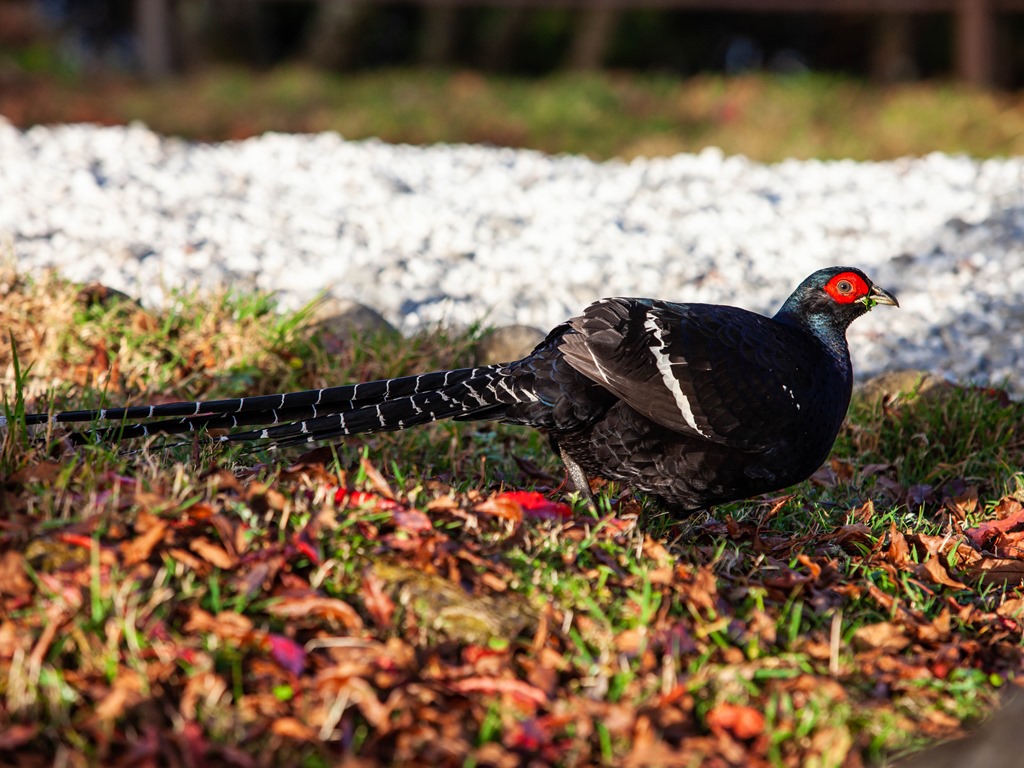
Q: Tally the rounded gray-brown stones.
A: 3